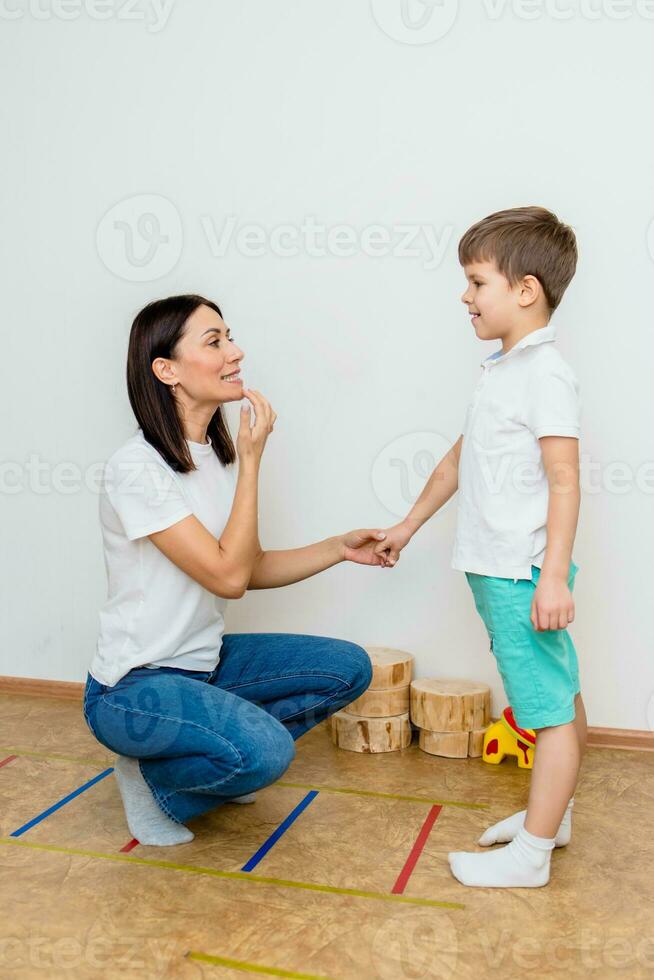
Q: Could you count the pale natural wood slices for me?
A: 5